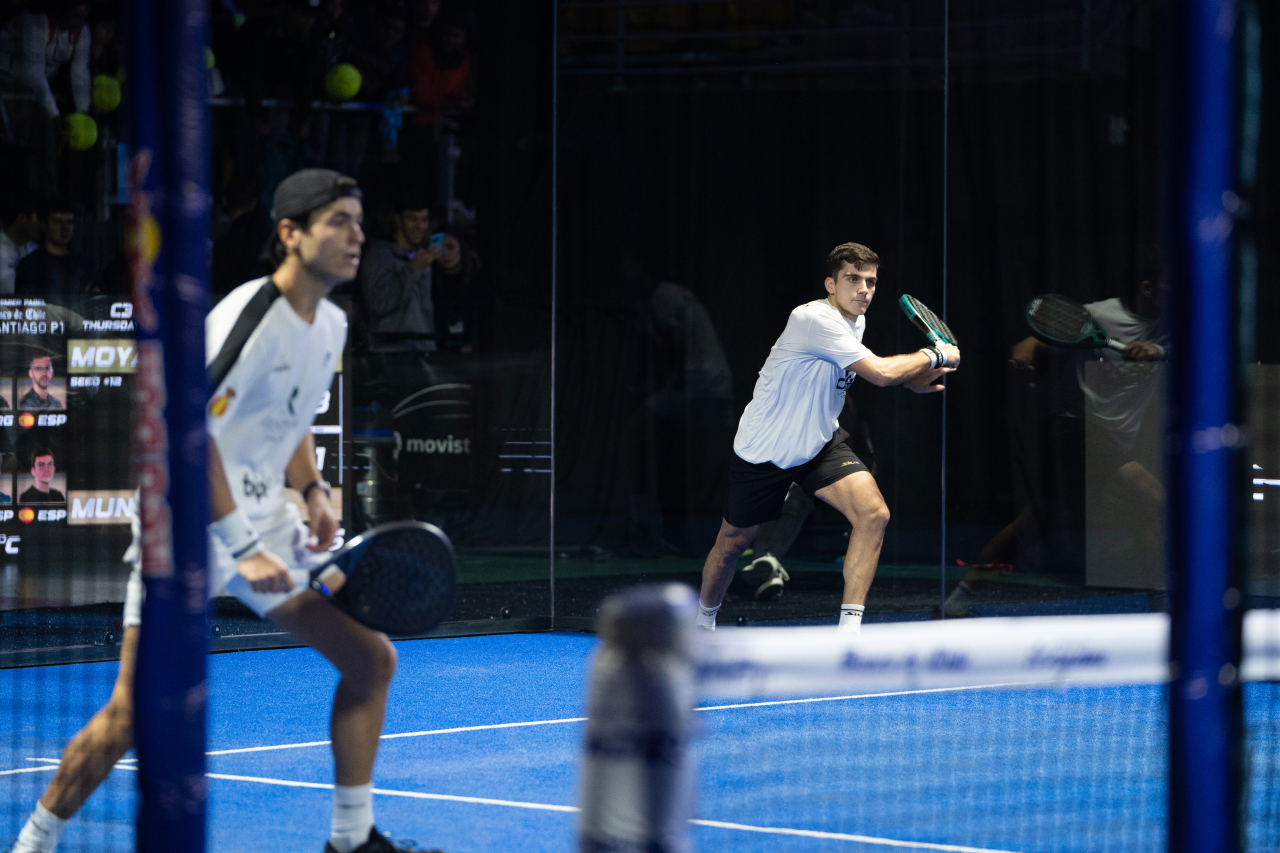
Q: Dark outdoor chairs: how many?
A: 0